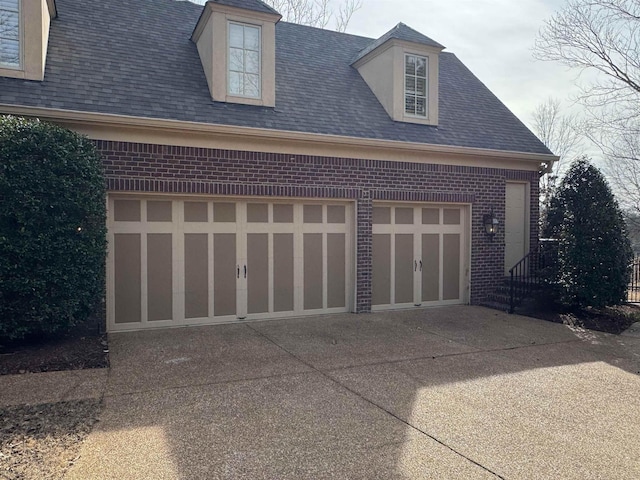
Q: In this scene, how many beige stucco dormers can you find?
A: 3